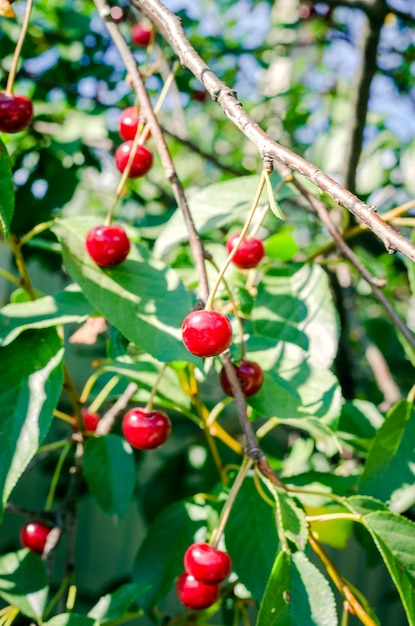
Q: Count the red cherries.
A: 13